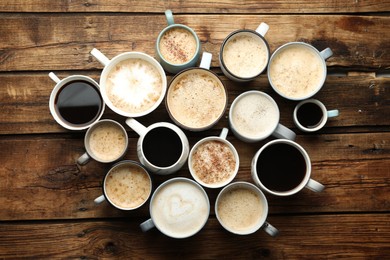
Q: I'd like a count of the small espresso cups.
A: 1